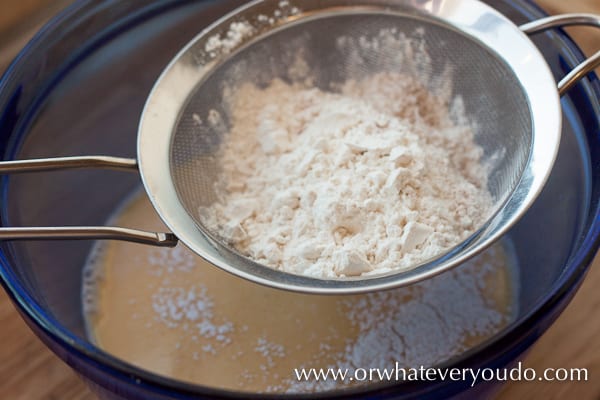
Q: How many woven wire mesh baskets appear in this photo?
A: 1